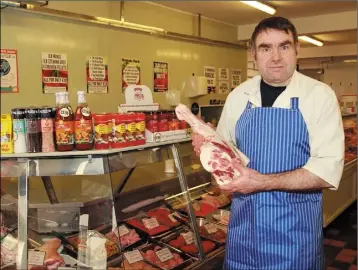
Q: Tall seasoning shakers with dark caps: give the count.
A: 3